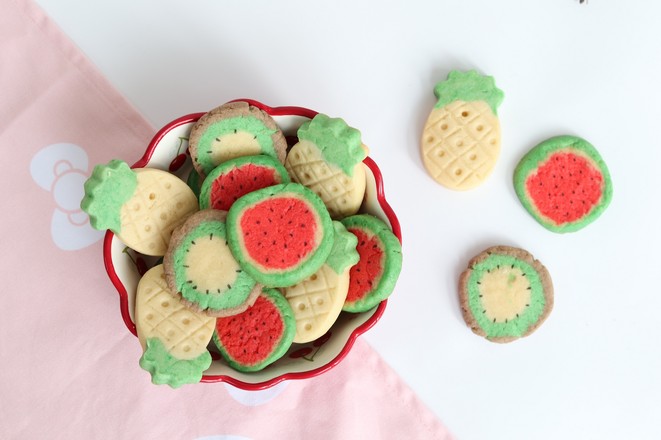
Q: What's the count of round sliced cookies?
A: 8